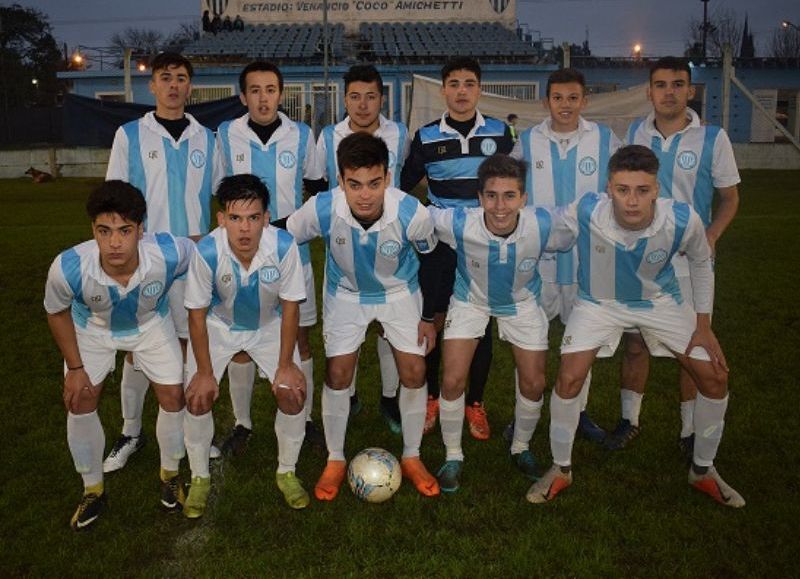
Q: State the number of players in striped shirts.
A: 11